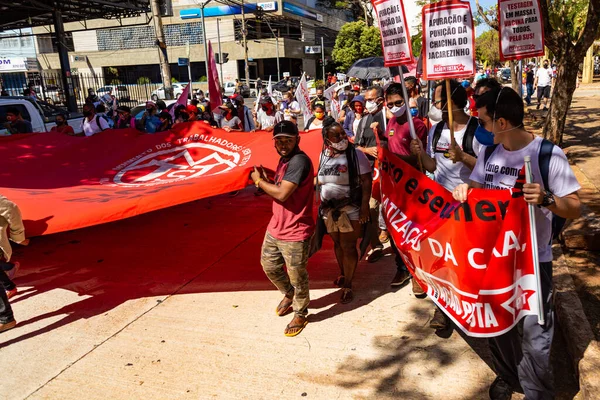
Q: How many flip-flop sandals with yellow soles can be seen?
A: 2